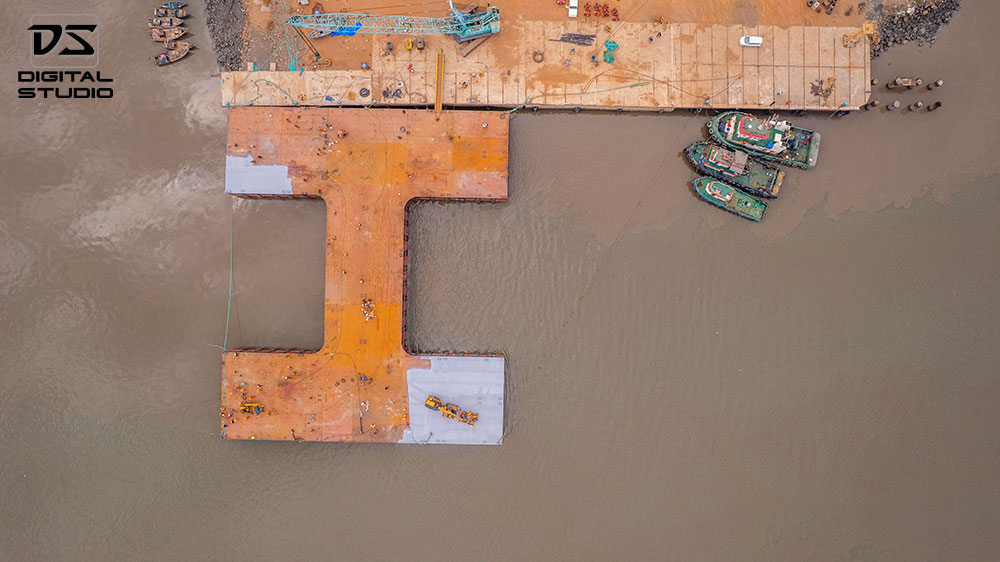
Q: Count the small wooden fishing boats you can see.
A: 6